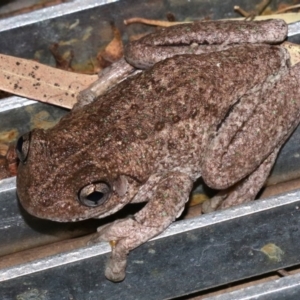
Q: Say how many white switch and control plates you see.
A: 0